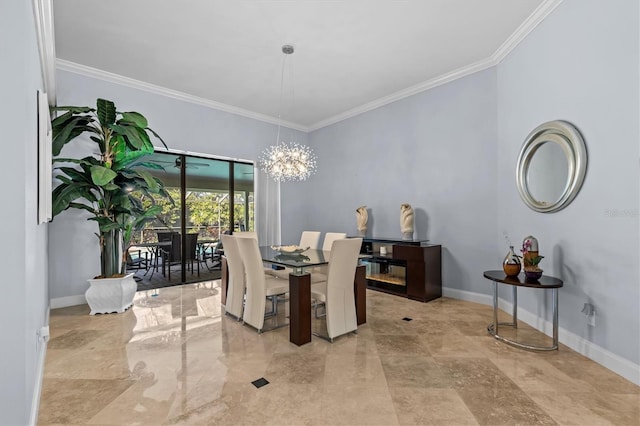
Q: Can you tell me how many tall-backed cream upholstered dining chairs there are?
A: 6